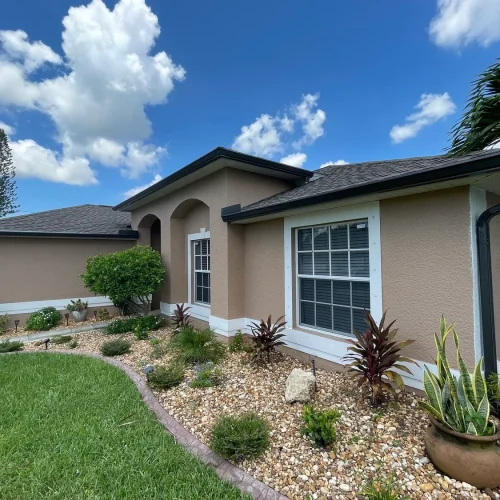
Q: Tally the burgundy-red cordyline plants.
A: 3